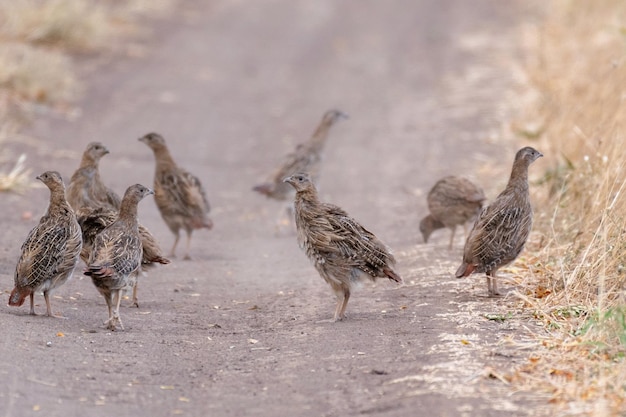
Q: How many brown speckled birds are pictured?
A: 9